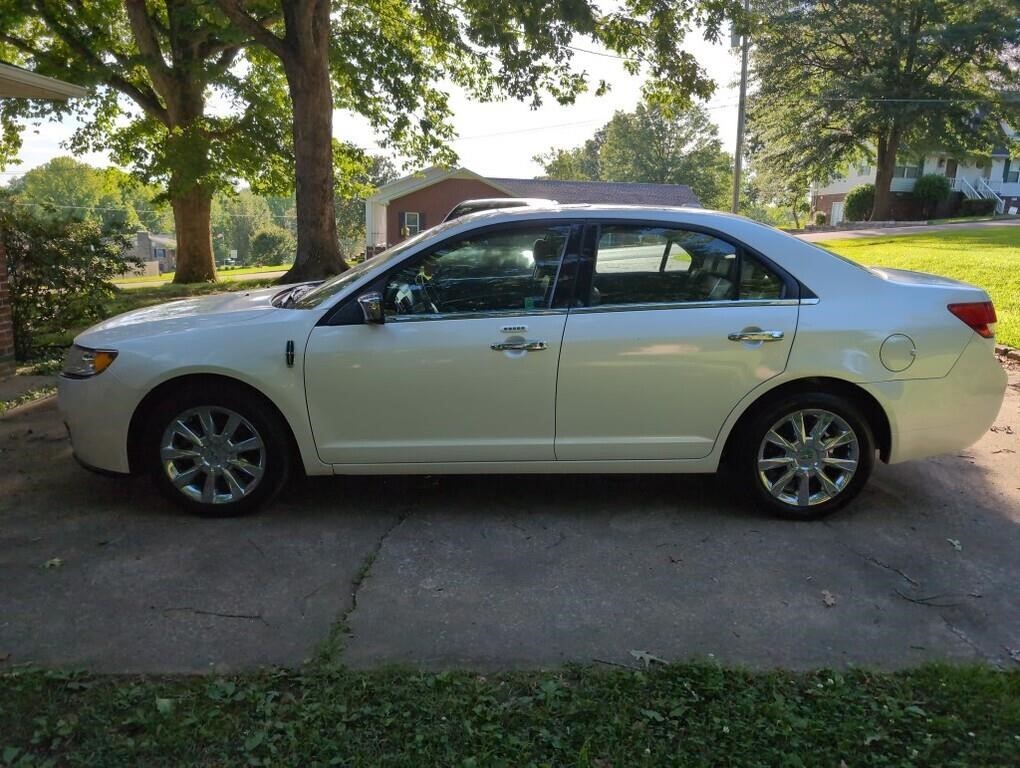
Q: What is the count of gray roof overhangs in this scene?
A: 1